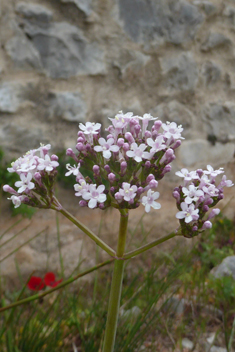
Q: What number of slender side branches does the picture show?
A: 2